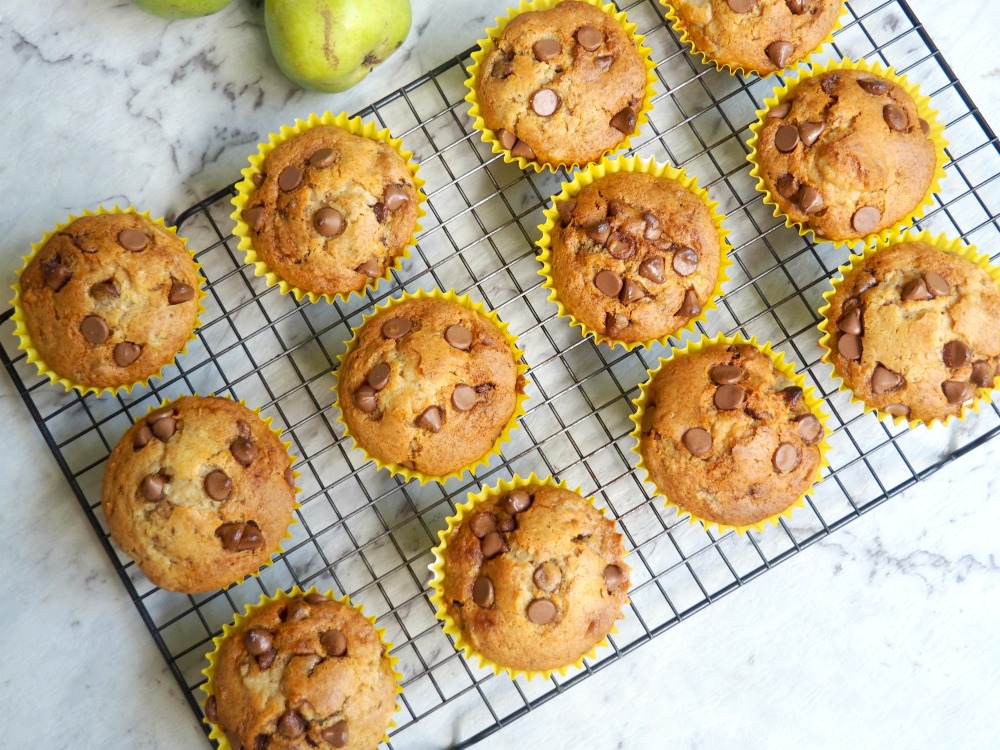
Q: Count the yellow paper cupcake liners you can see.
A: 12